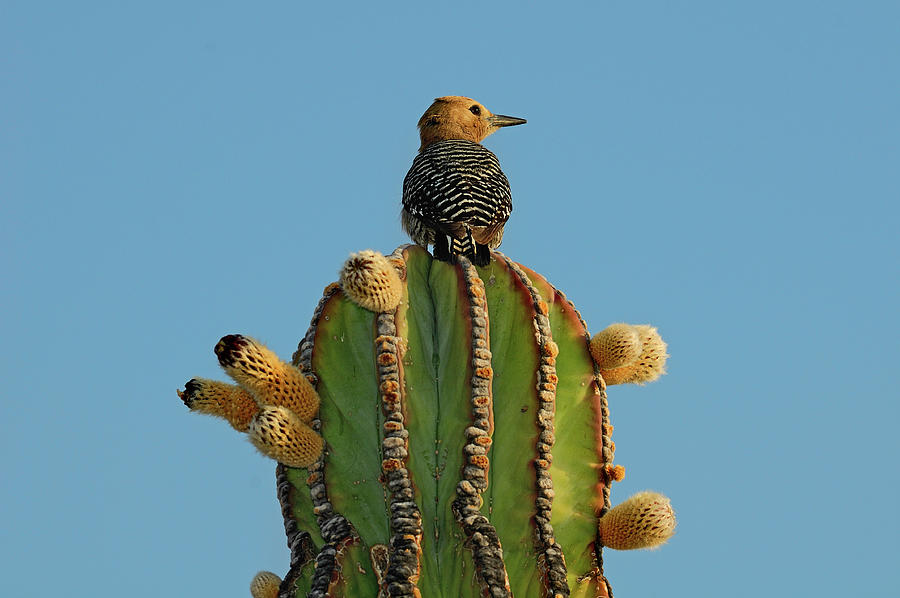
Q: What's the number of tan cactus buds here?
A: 8